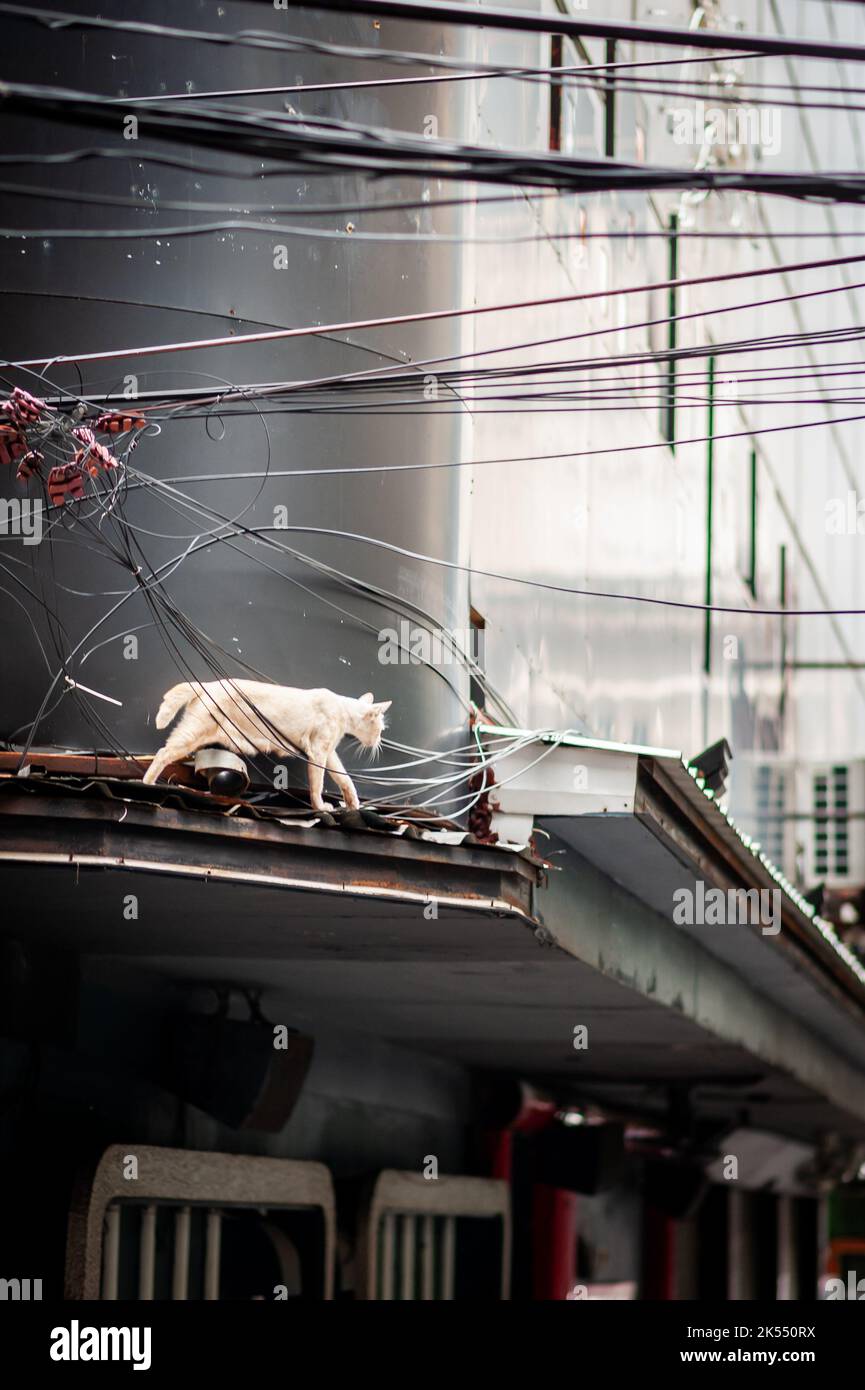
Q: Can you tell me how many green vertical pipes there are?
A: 4